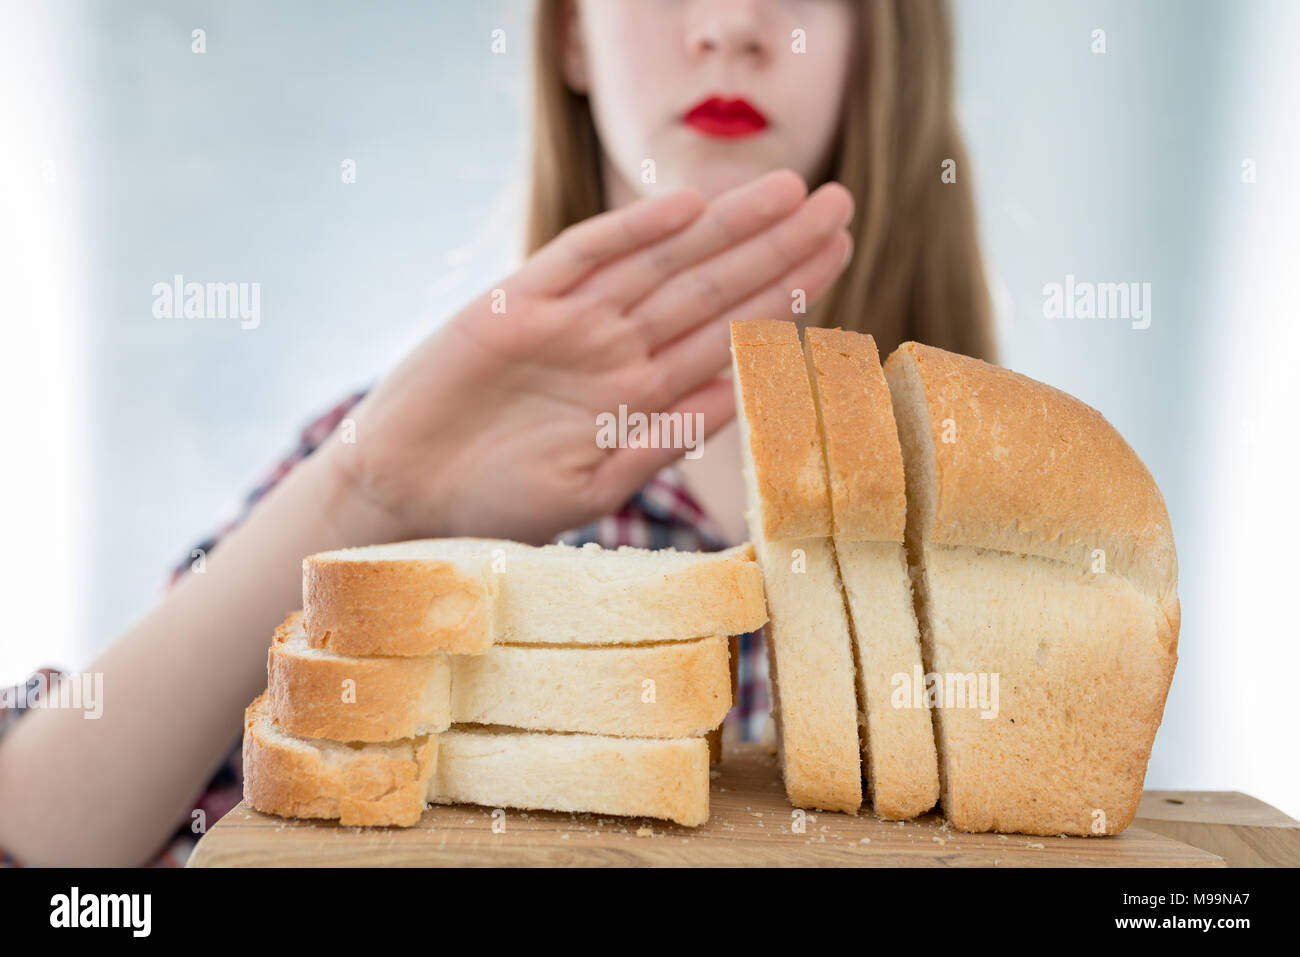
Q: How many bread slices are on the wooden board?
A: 5